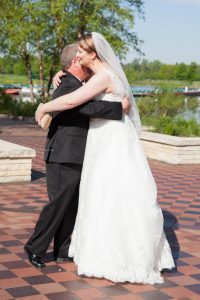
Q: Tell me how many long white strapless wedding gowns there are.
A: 1